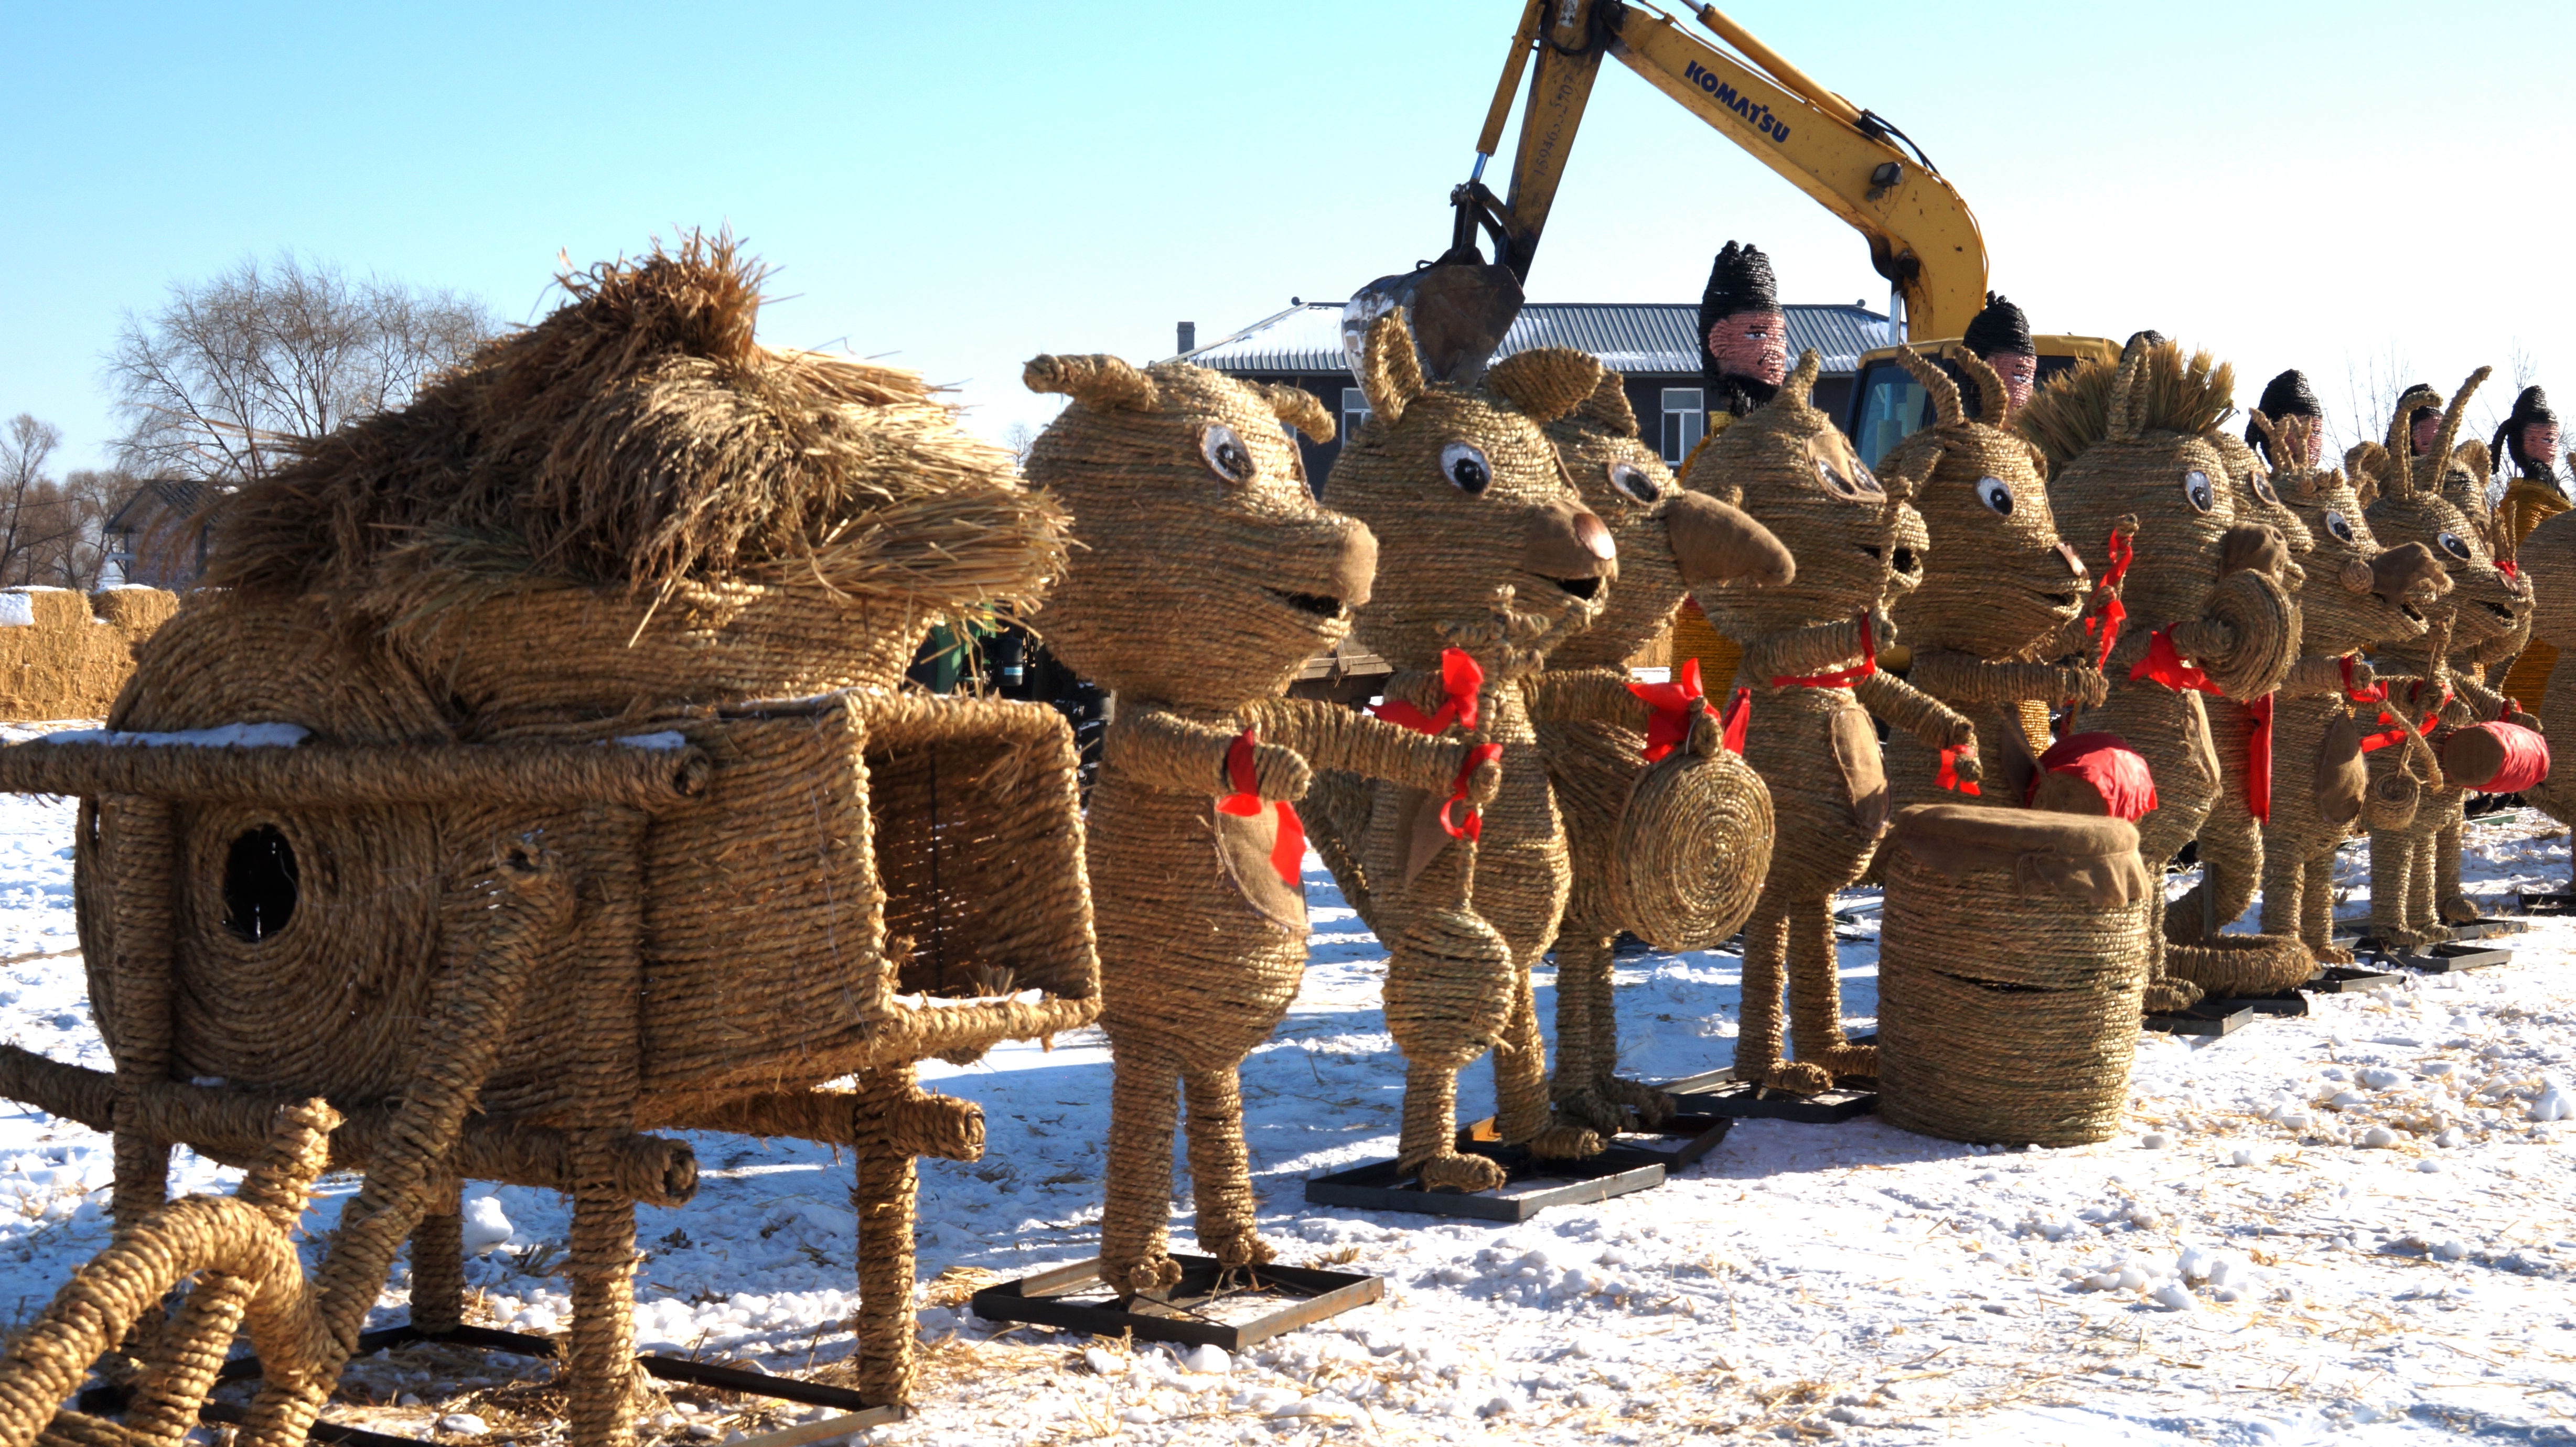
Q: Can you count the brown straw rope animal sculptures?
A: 11